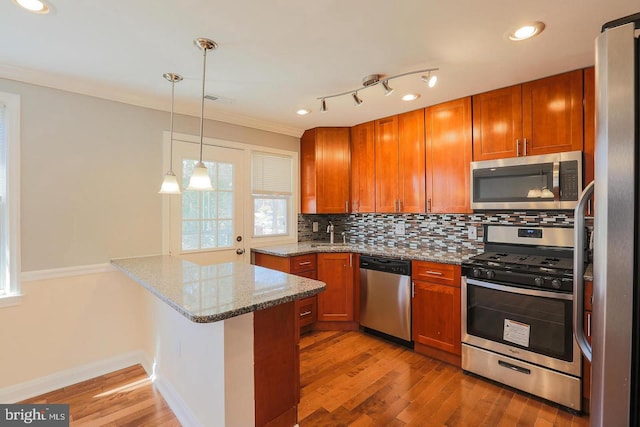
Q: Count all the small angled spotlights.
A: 4